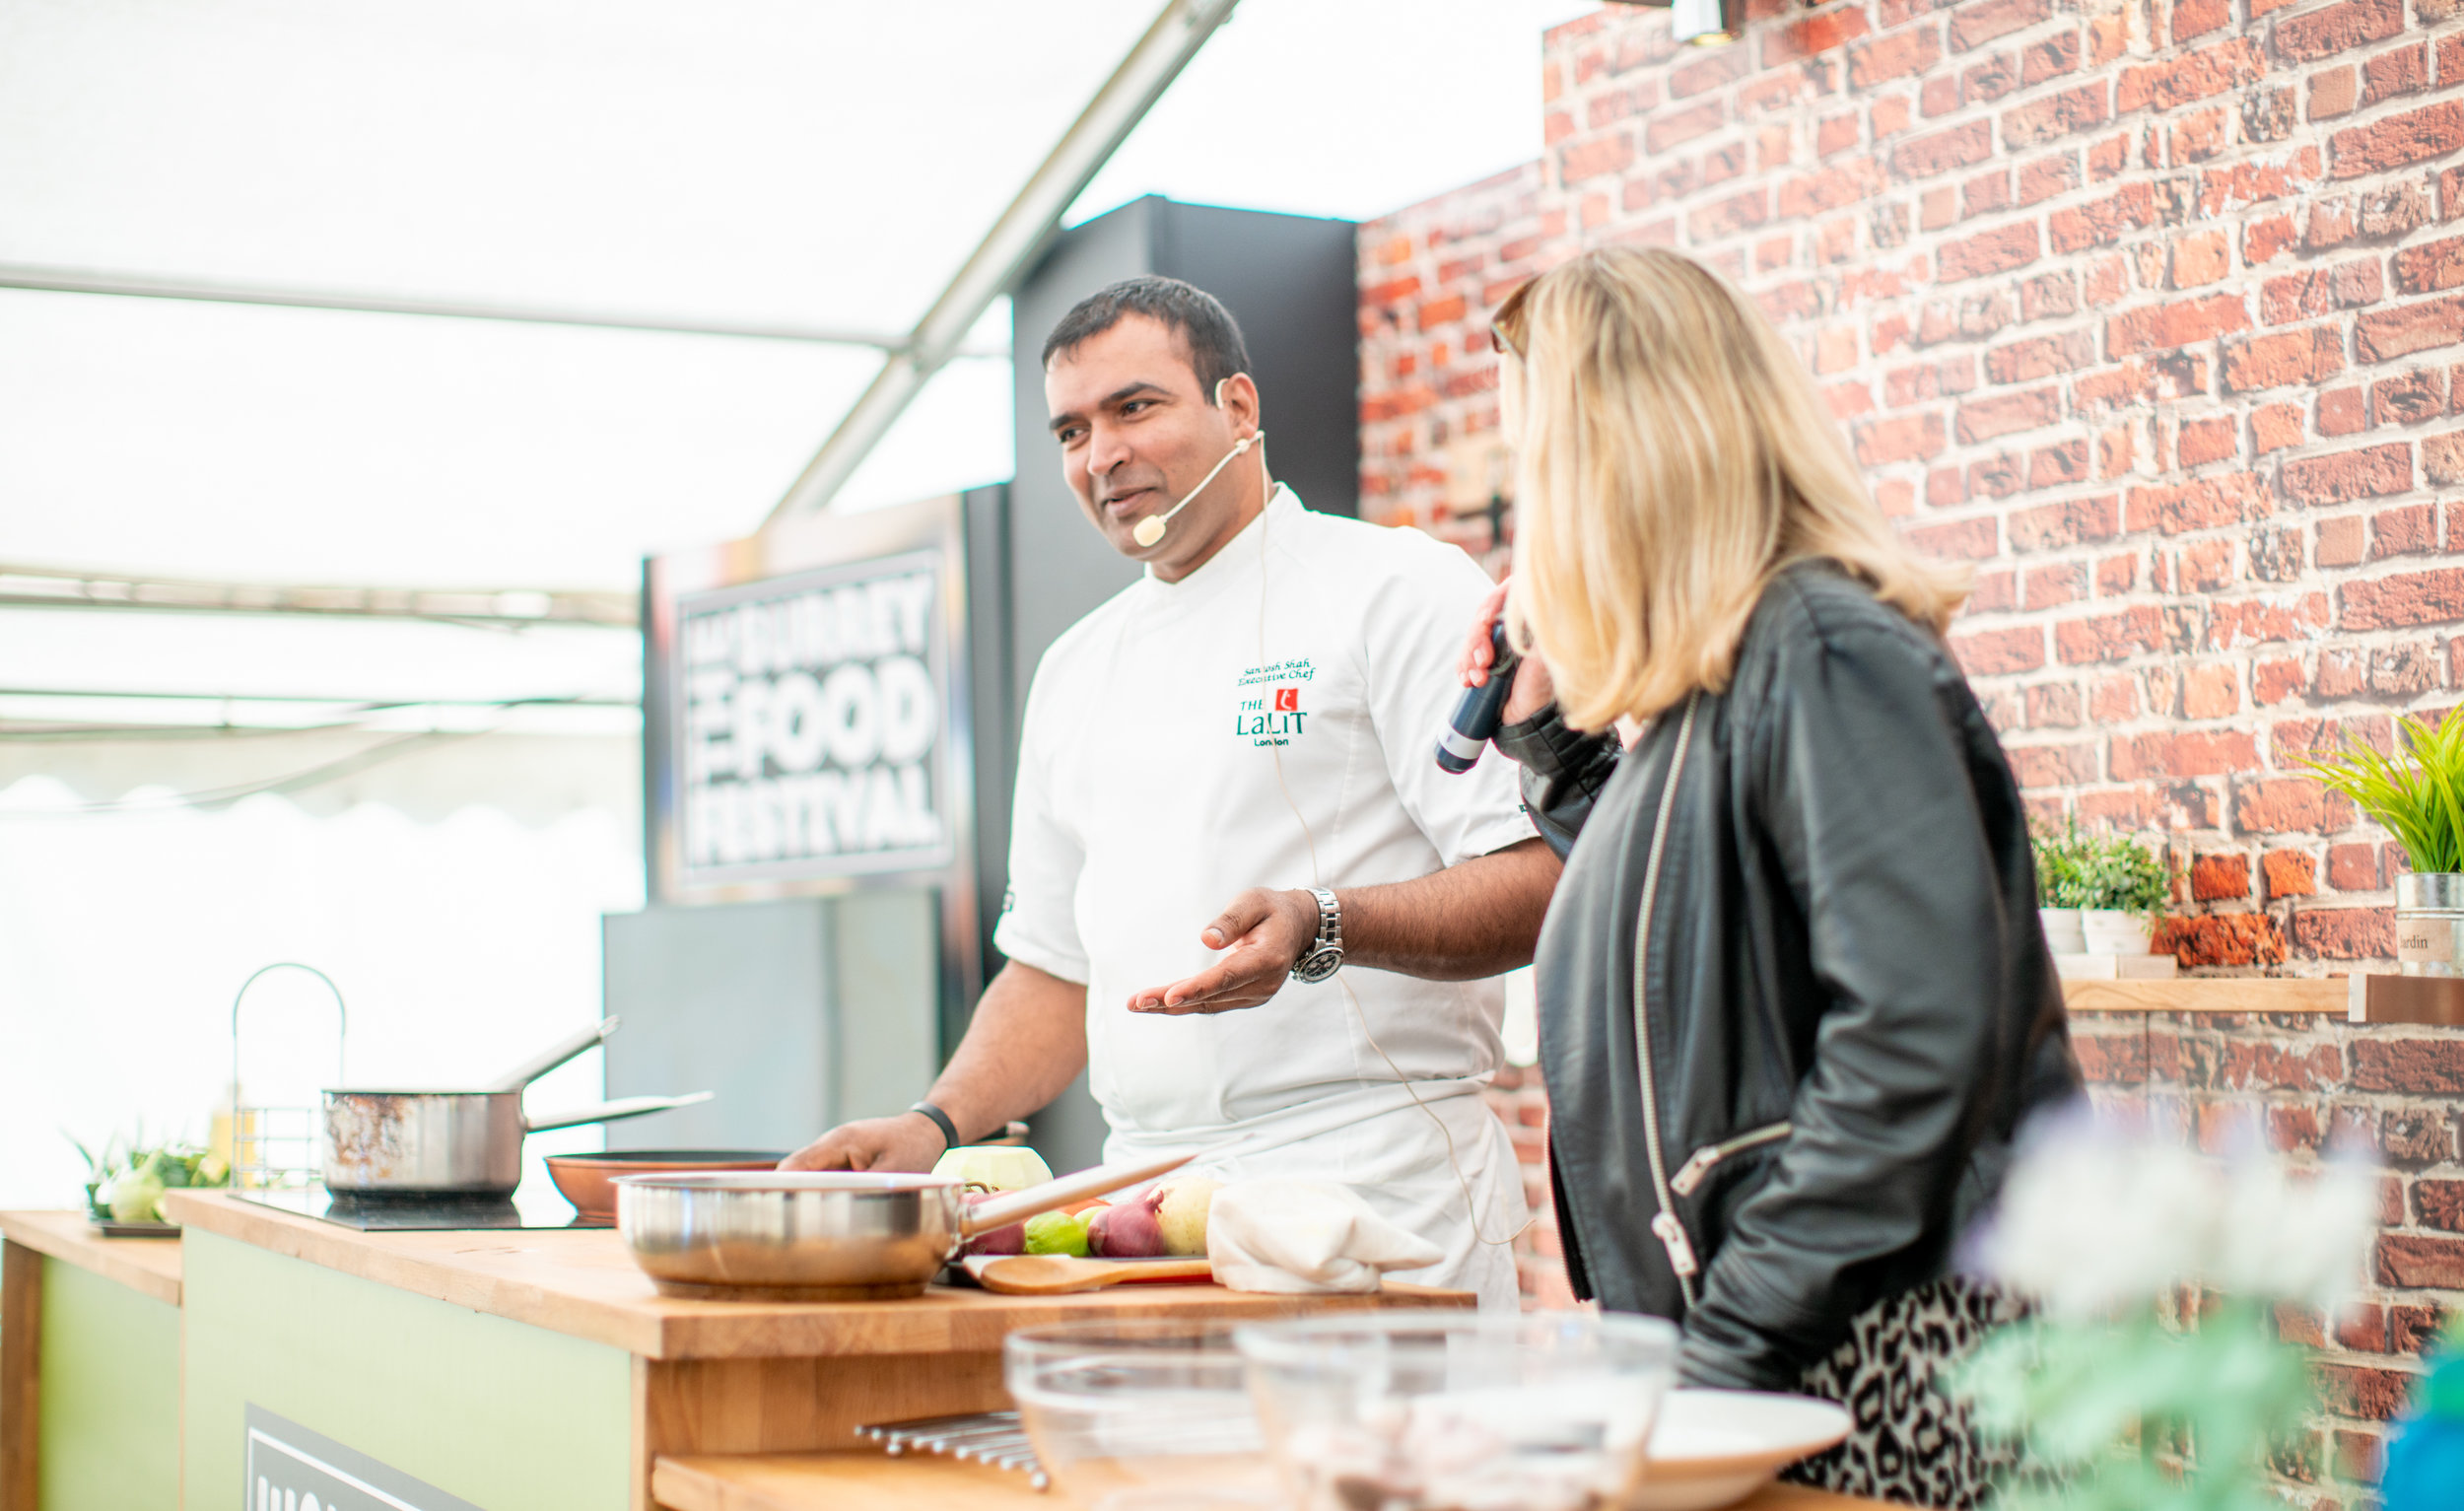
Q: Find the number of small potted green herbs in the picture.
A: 2